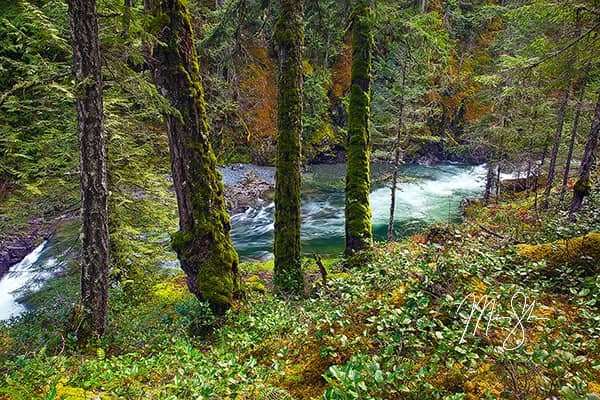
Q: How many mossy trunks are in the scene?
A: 3